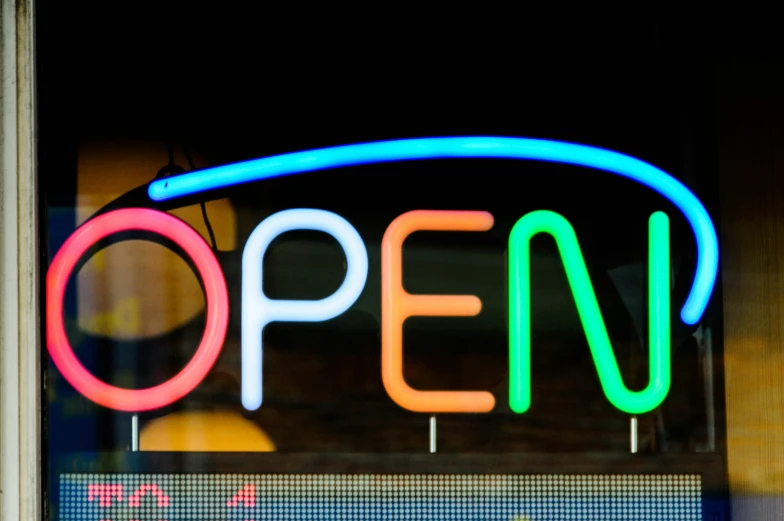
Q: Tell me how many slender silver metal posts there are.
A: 3